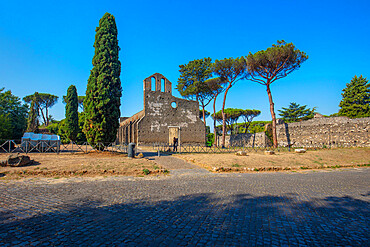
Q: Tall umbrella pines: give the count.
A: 4